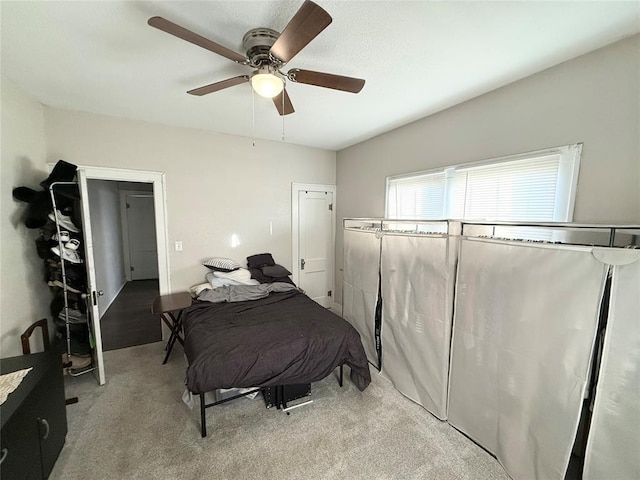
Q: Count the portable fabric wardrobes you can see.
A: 2